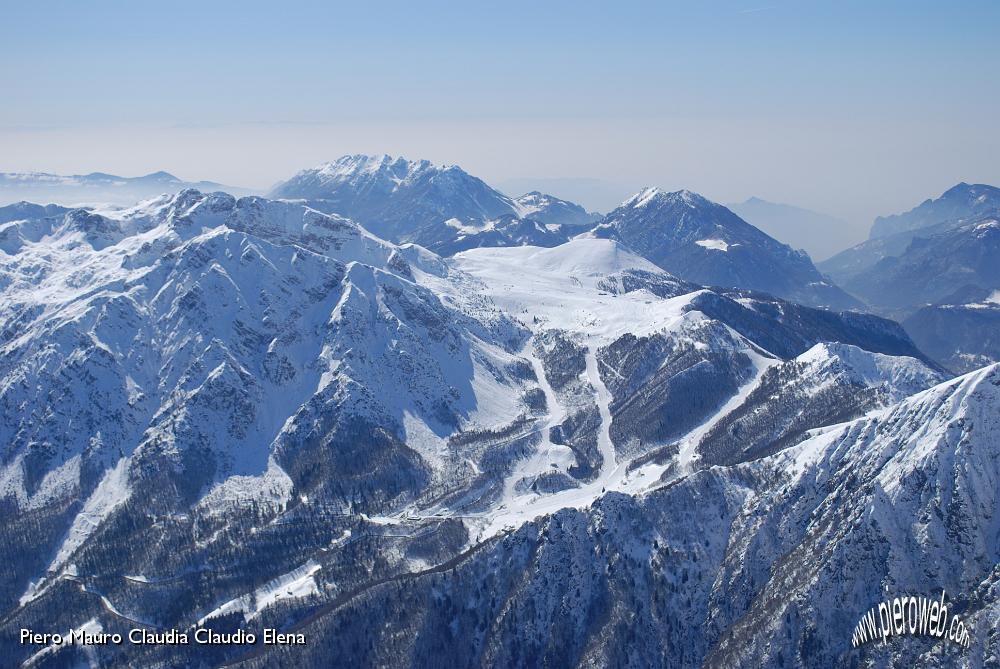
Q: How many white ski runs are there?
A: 3